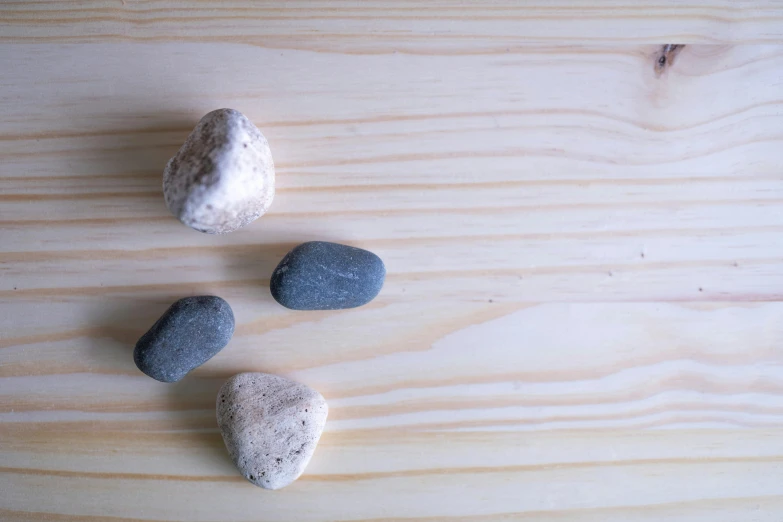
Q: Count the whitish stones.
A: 2